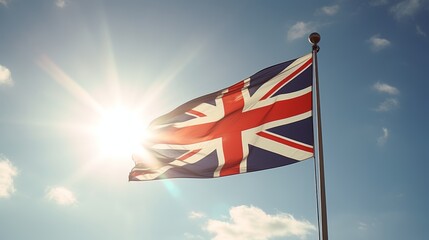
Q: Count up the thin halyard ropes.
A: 1